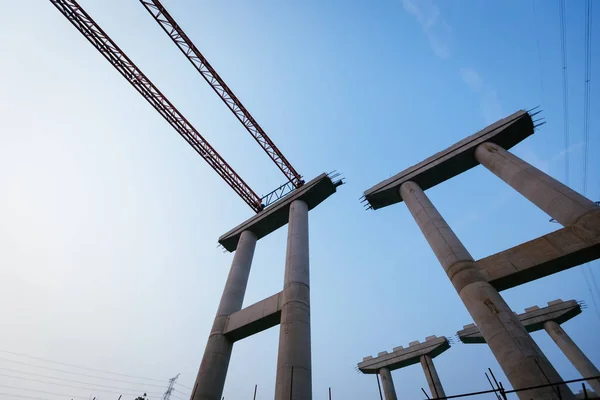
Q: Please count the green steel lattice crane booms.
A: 0